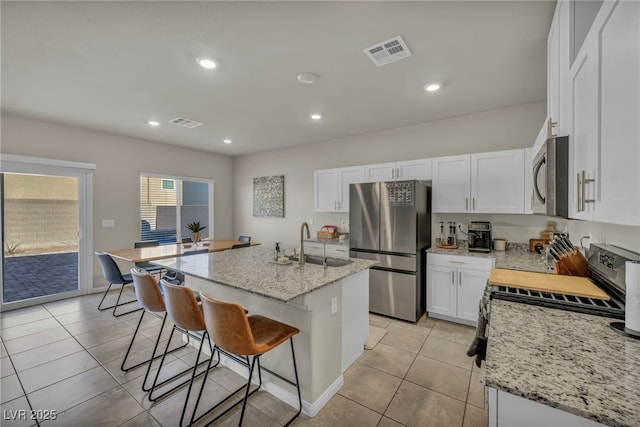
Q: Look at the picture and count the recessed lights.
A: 5